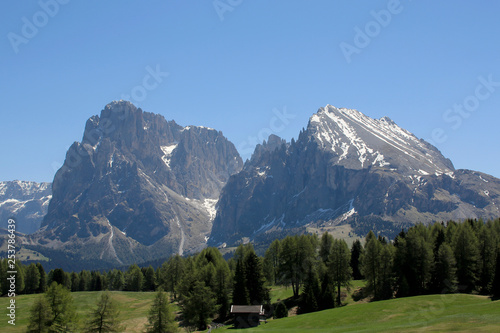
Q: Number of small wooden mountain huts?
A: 1